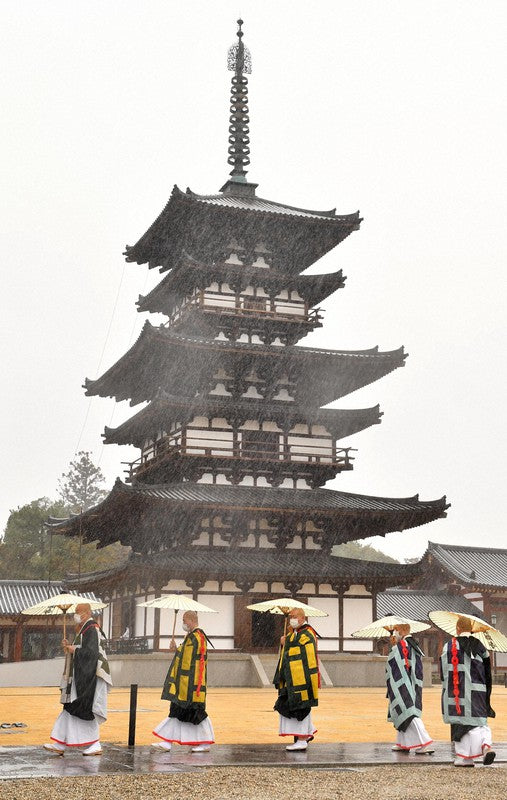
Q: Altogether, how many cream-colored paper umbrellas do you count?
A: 5